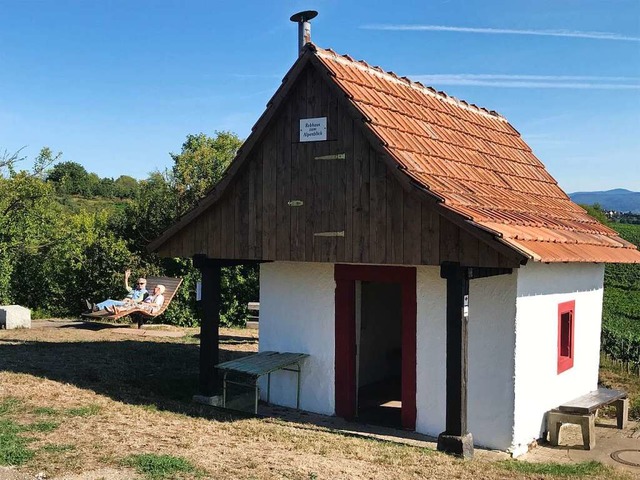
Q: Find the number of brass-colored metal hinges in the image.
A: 2